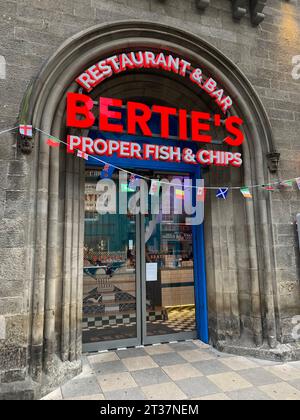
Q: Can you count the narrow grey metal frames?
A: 2